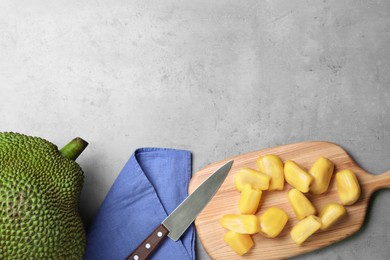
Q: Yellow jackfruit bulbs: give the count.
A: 12